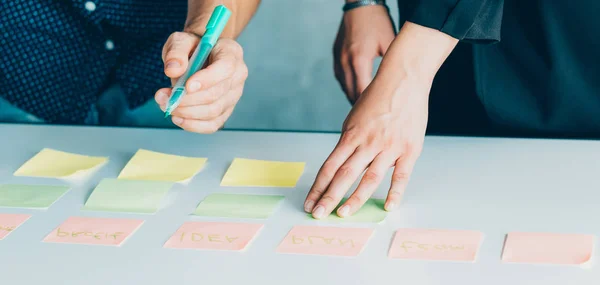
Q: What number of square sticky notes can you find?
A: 13